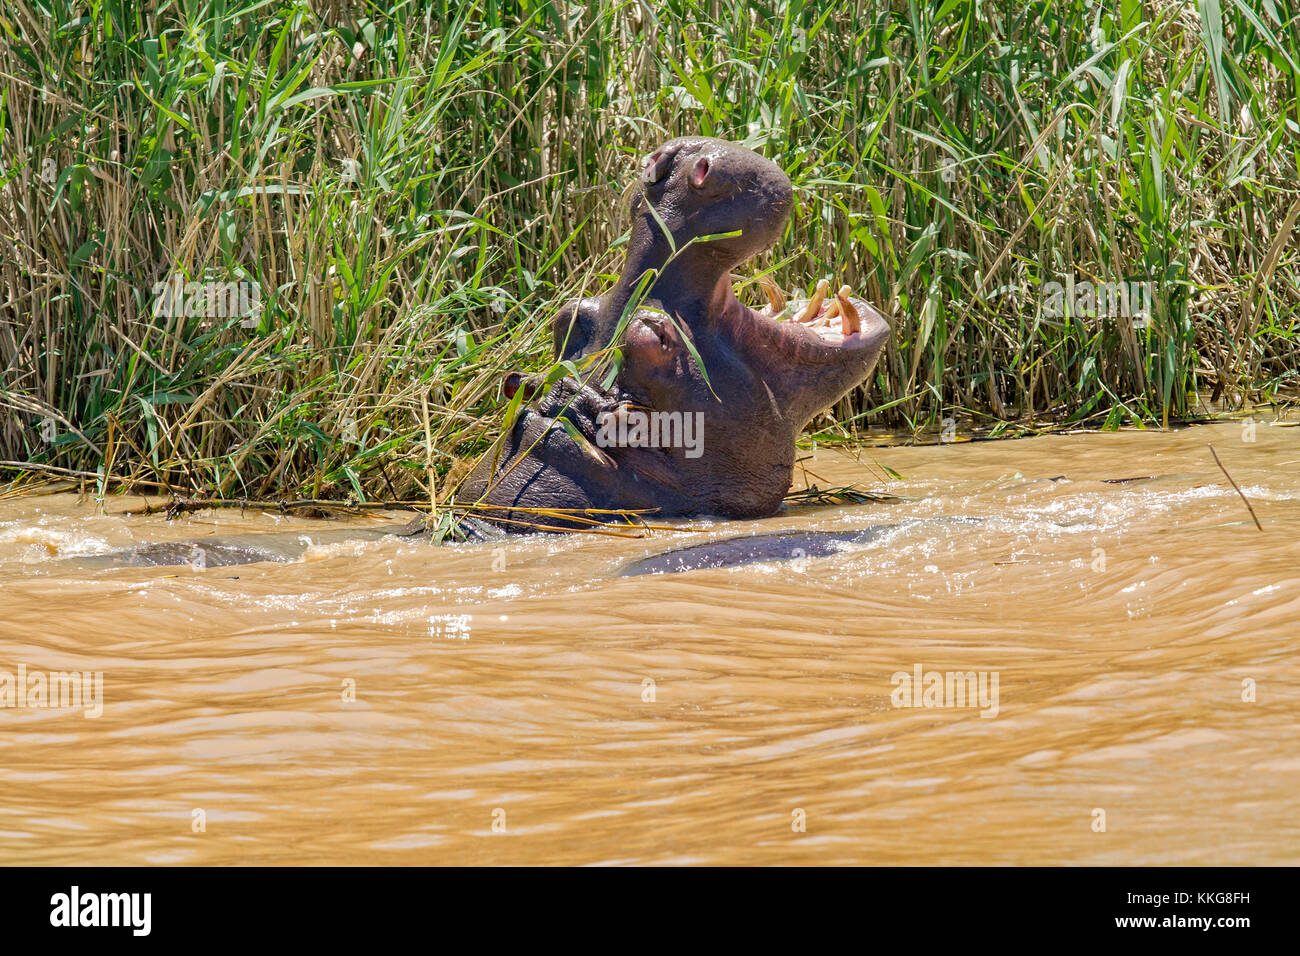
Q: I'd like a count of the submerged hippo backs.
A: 2